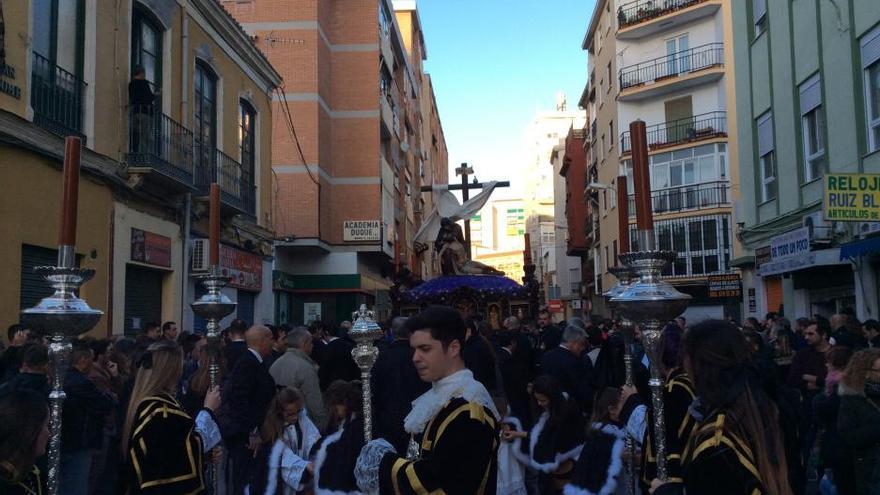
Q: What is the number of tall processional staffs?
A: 5